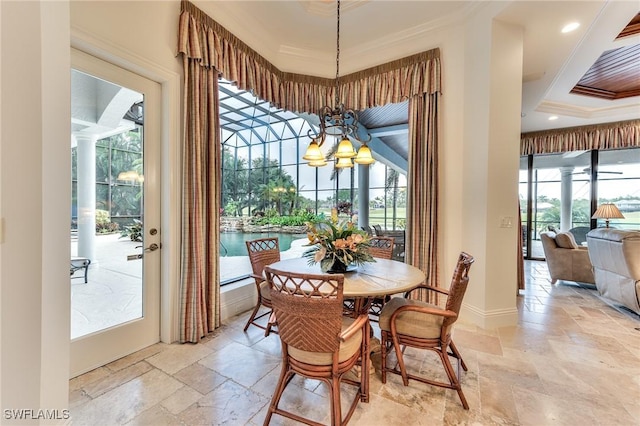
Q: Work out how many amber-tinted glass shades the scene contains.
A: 5